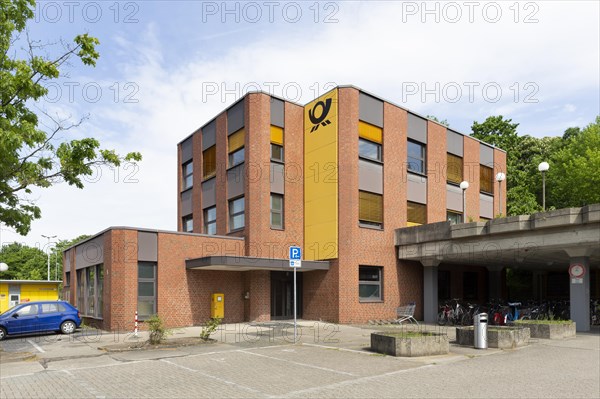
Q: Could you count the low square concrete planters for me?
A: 3